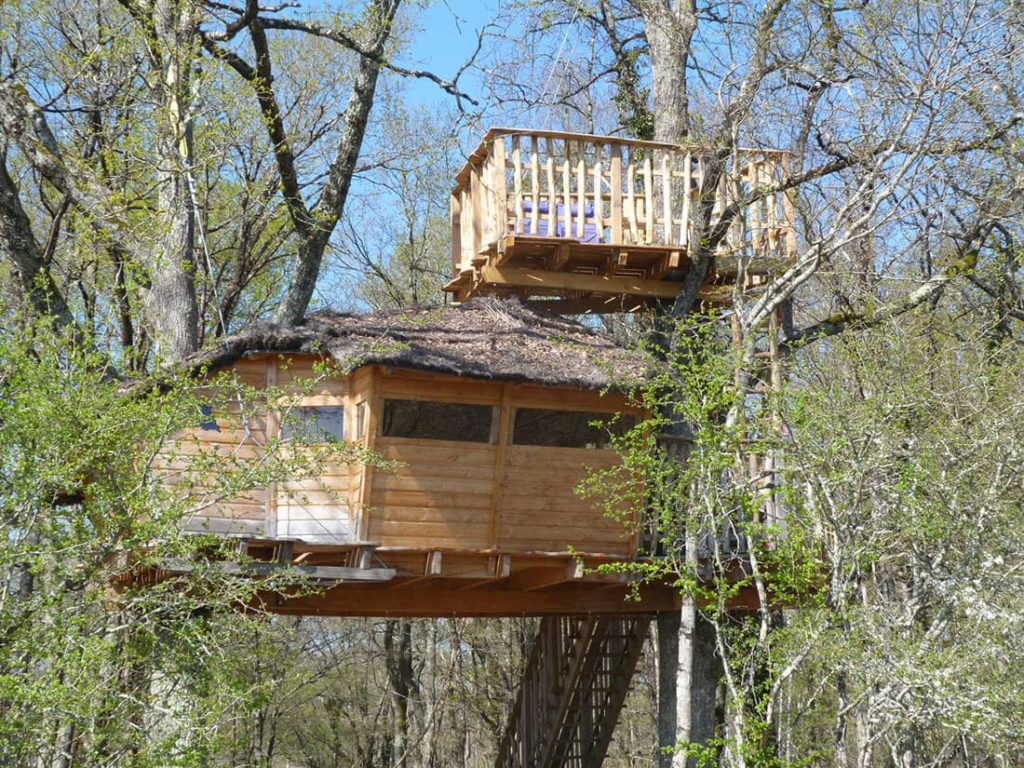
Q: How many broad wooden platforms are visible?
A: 2